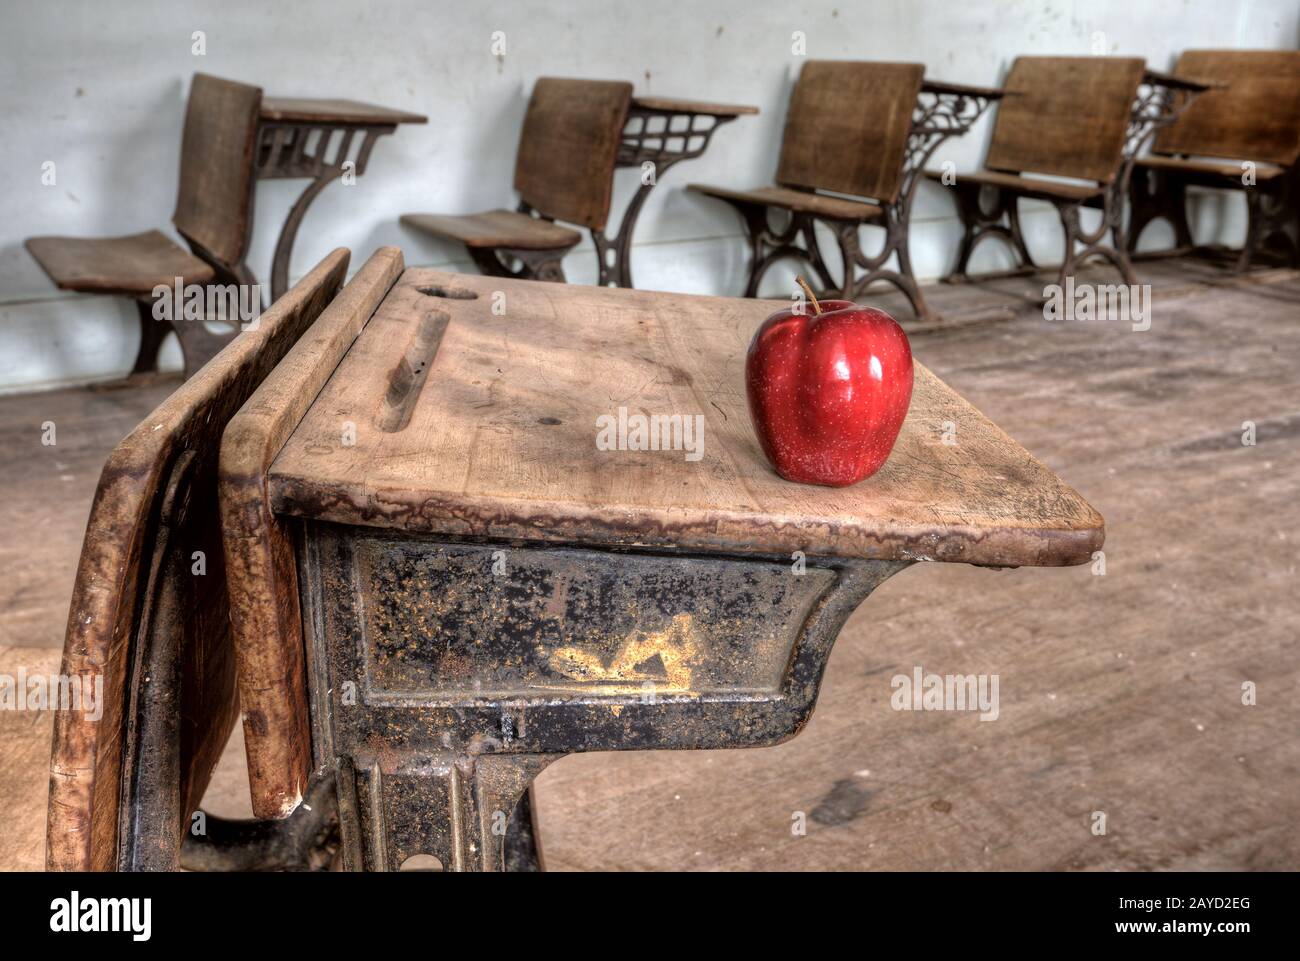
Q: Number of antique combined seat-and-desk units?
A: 6